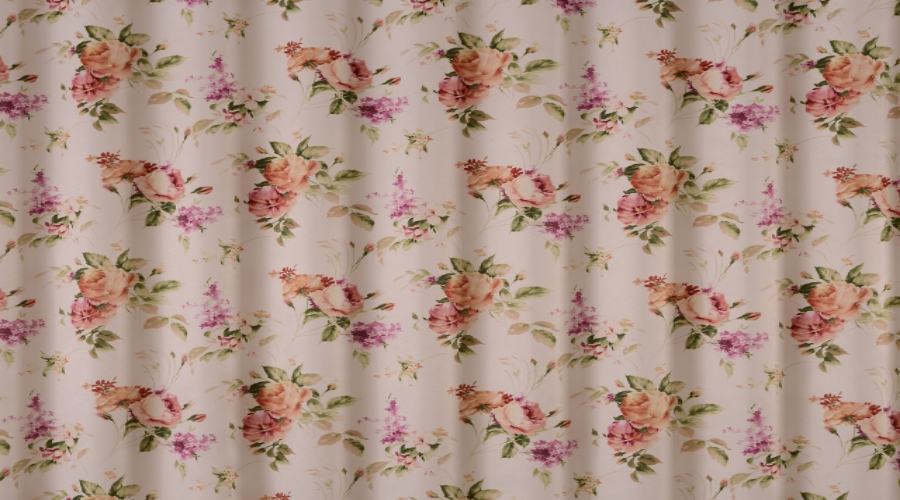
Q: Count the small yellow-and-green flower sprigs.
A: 12